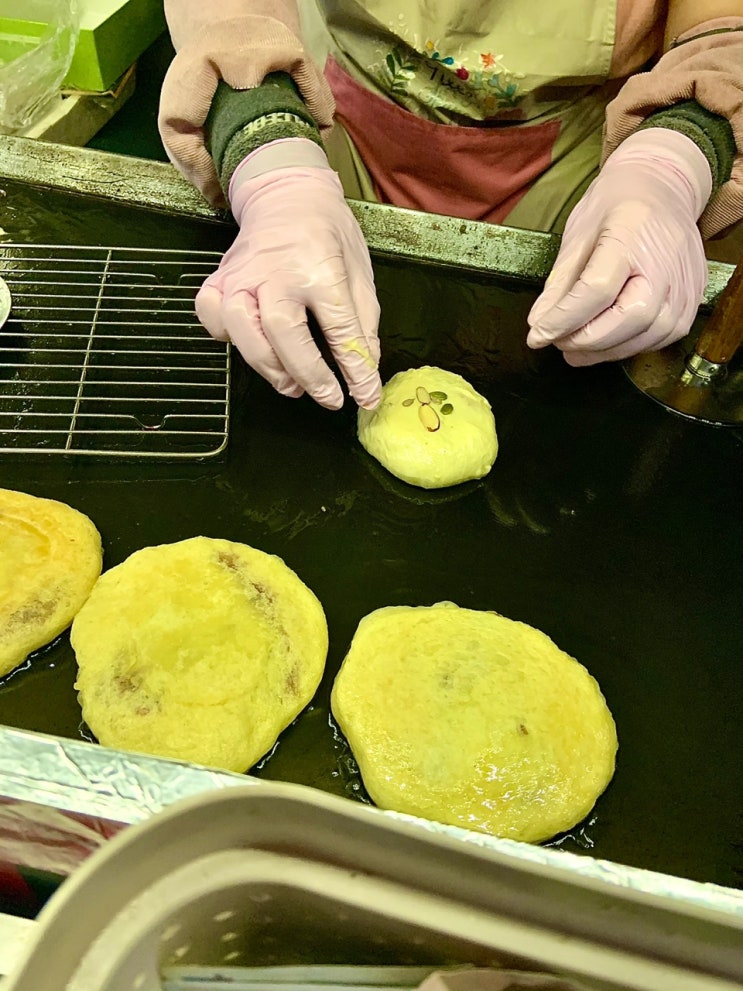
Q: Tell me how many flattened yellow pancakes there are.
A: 3